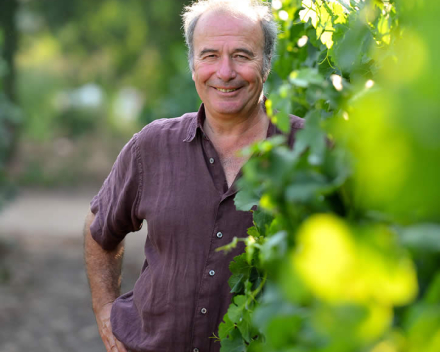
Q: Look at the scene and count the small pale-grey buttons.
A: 5